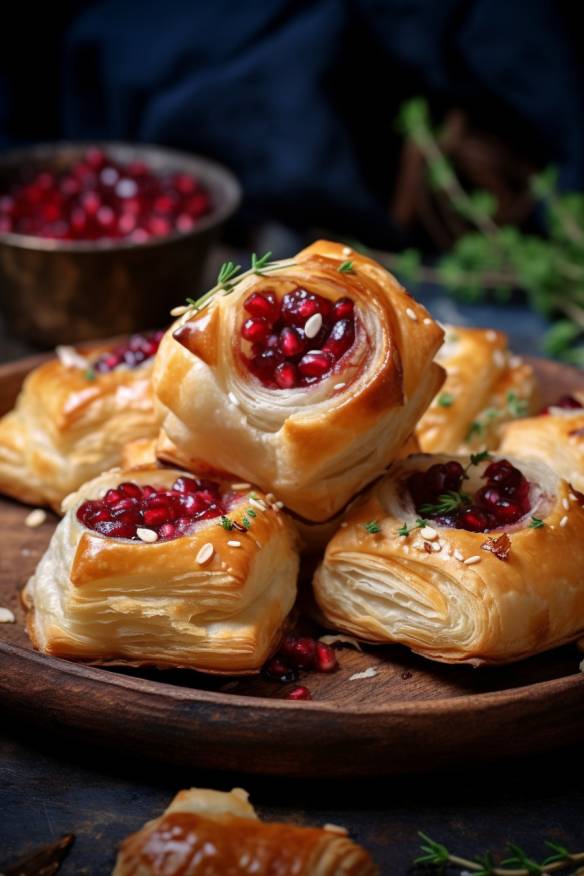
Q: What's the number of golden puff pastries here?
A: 7